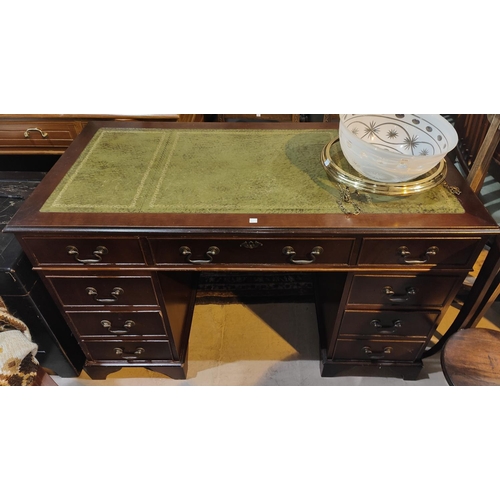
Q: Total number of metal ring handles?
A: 11